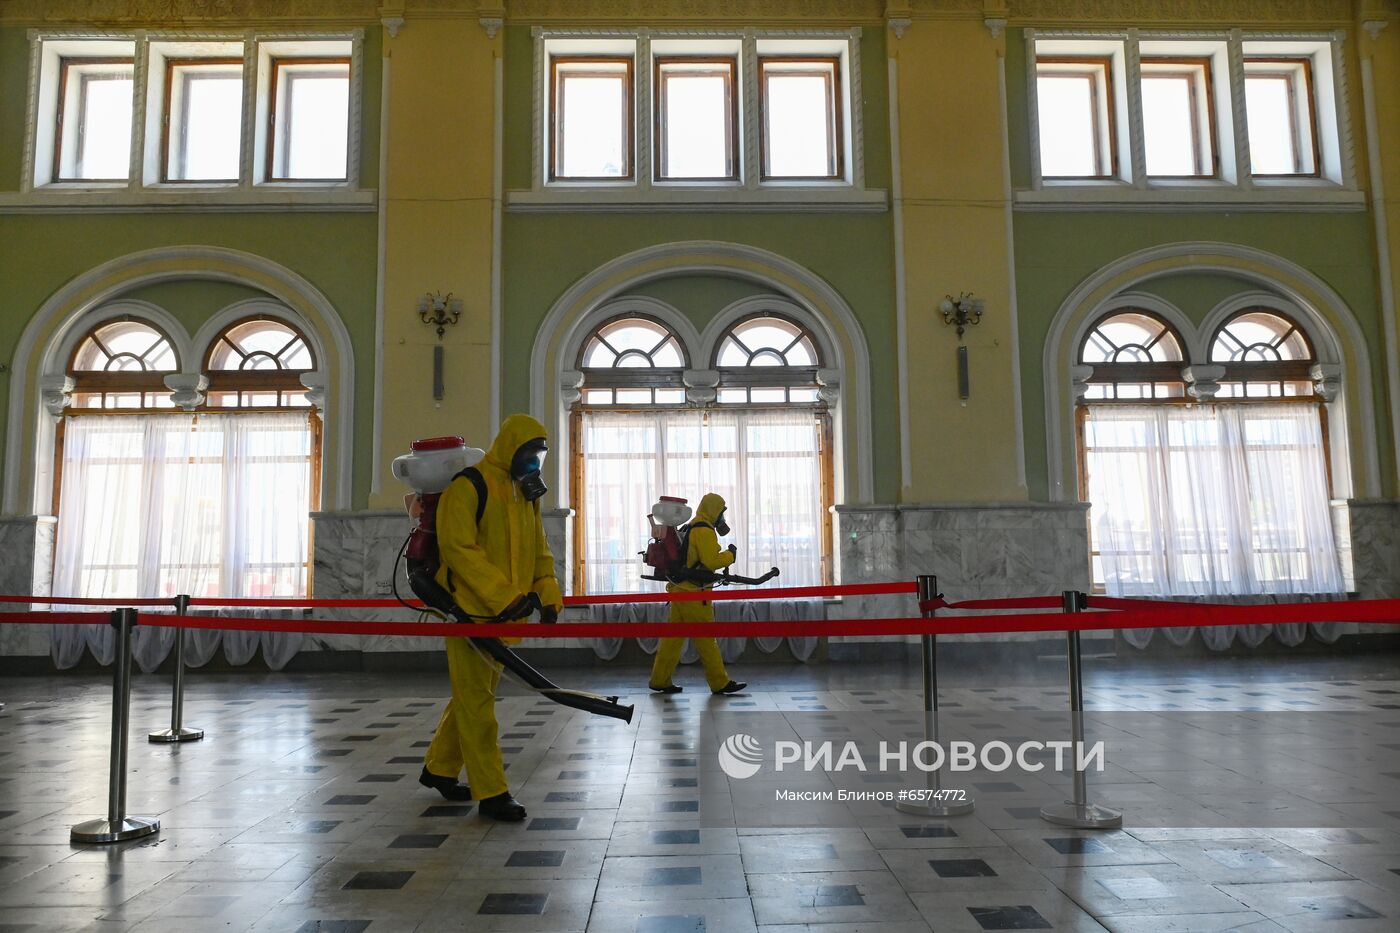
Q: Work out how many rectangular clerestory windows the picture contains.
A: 9